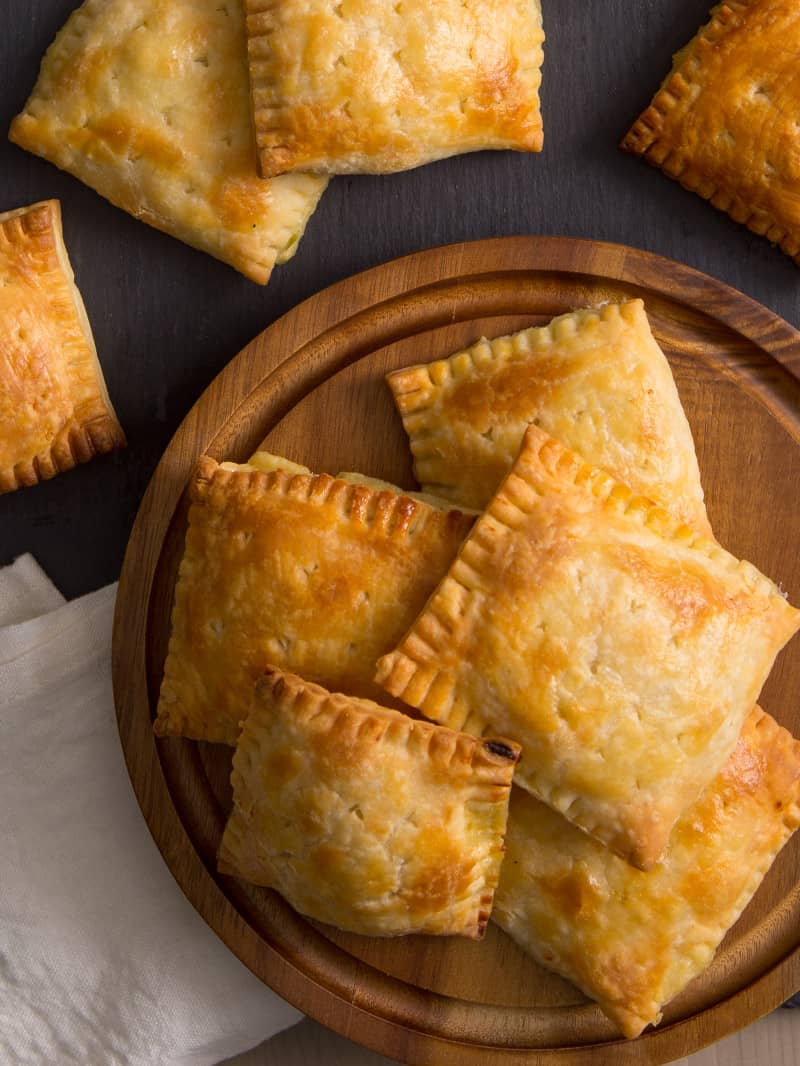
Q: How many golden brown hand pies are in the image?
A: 9